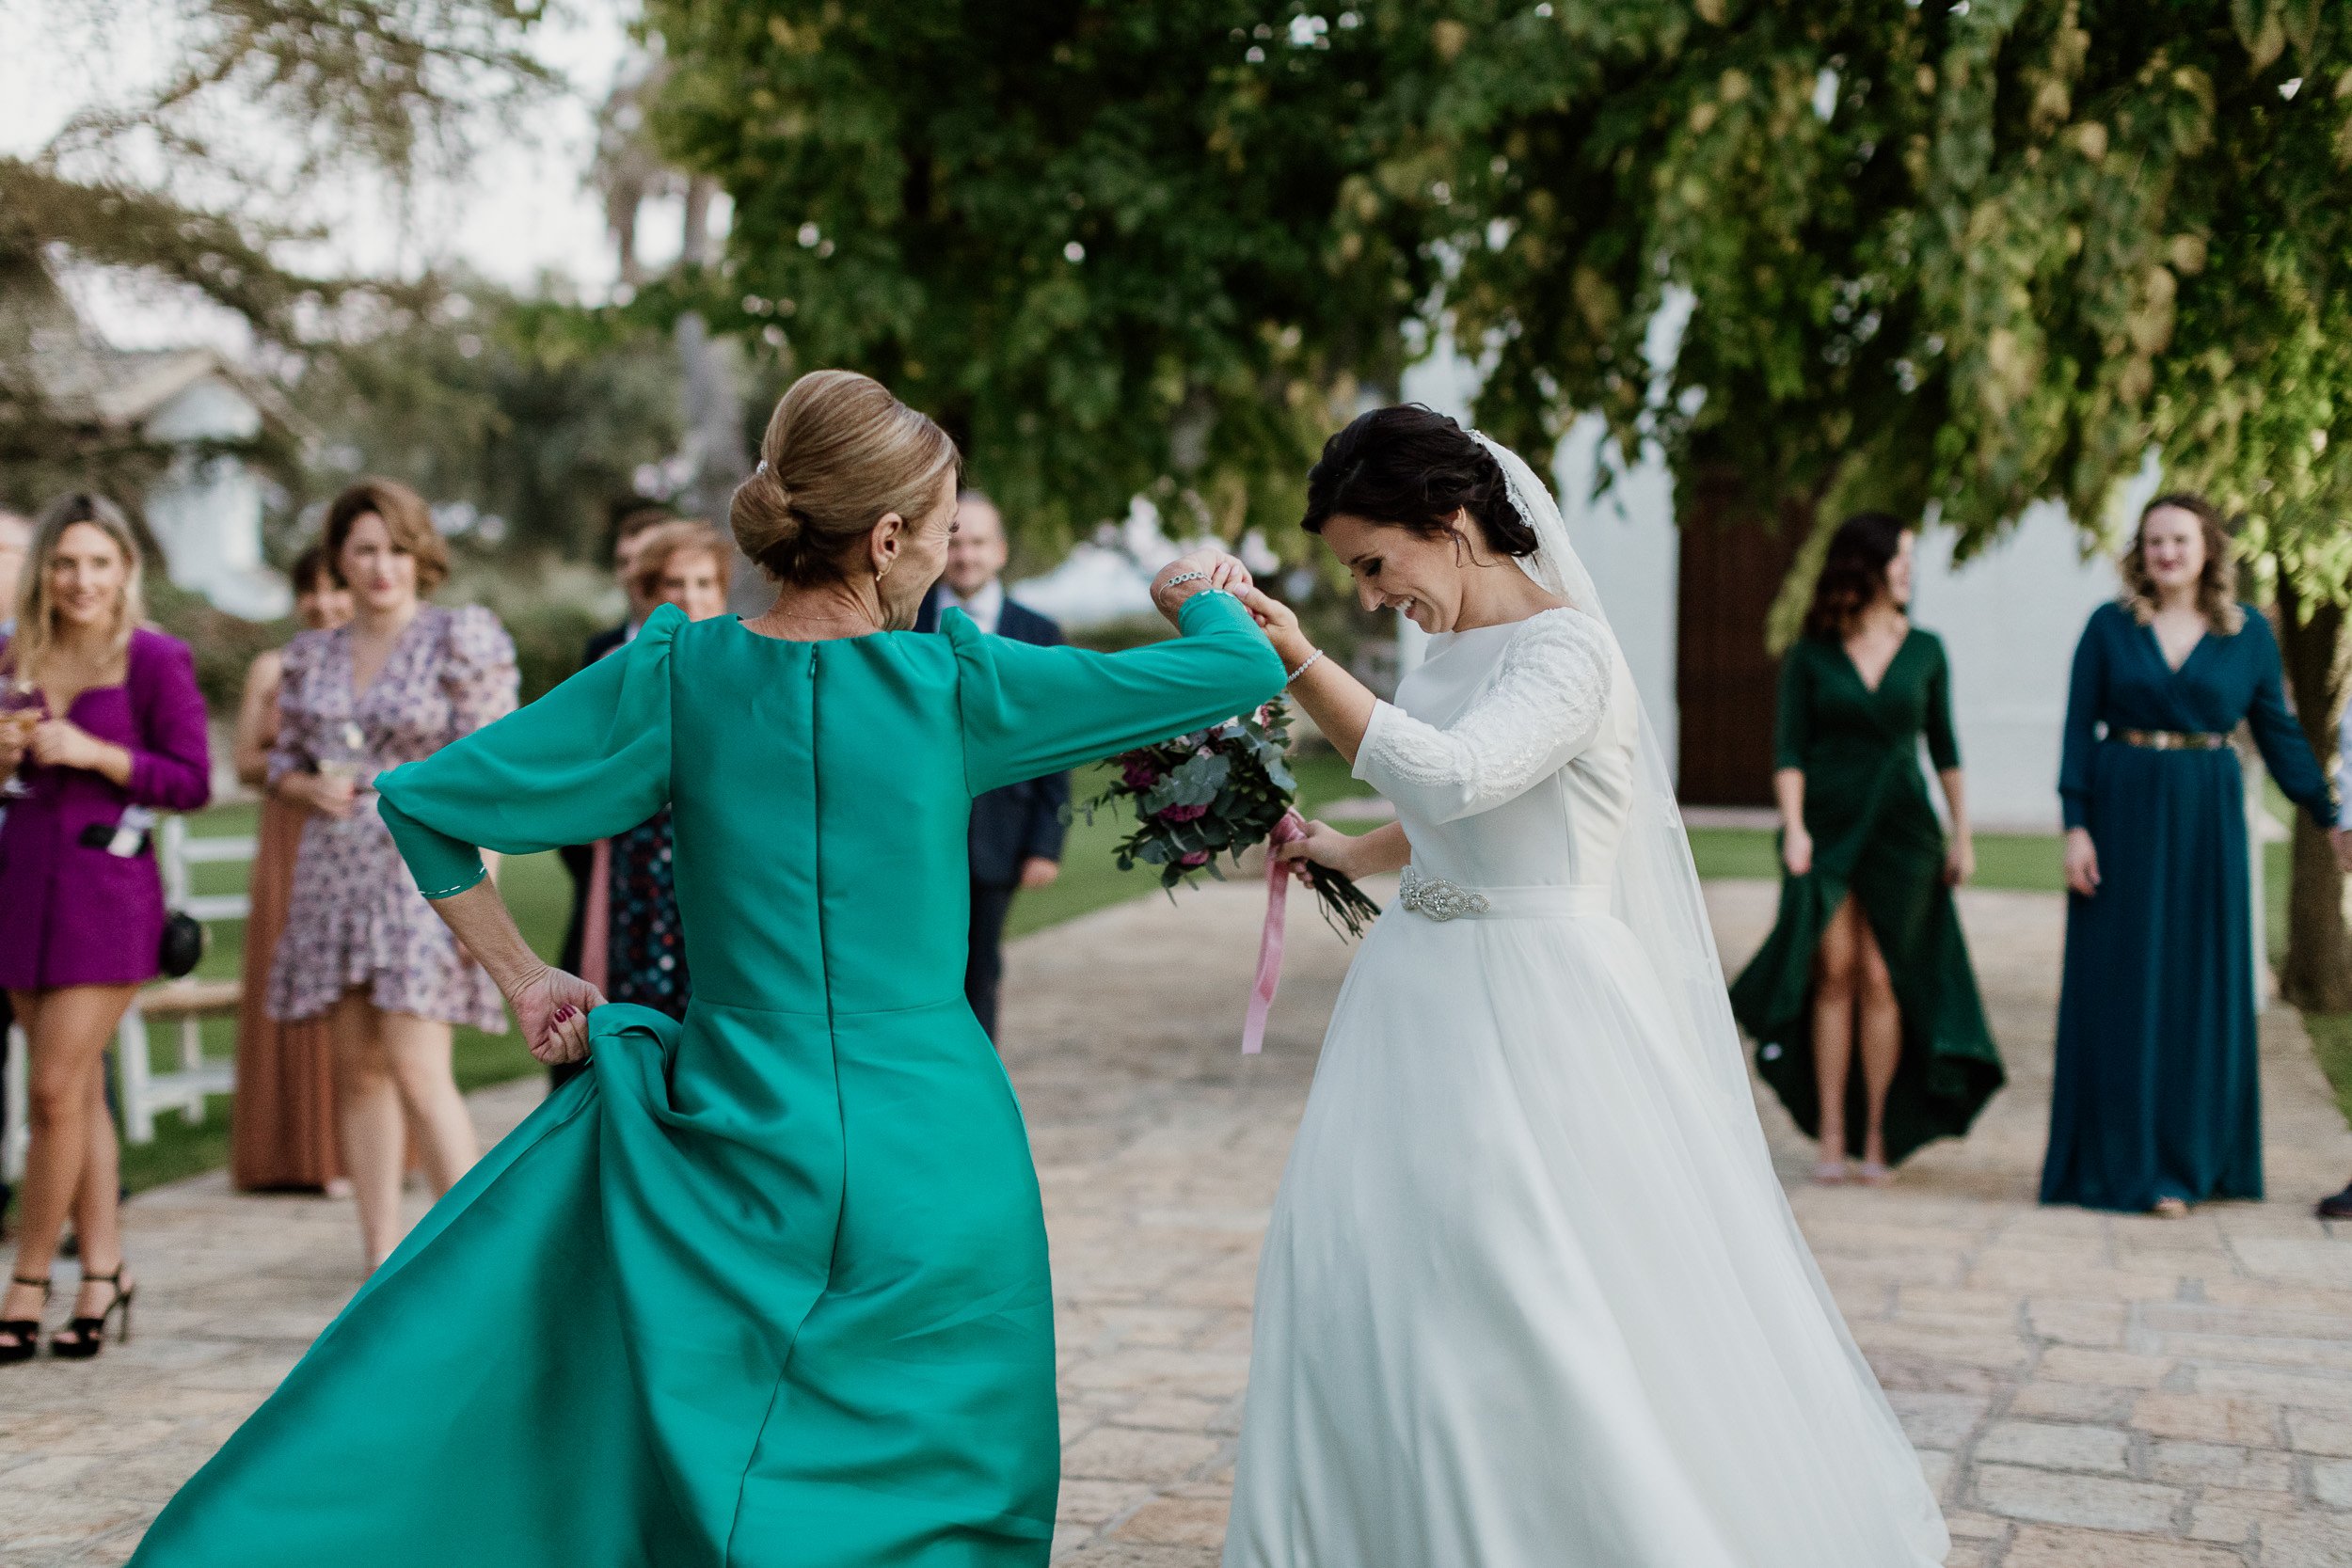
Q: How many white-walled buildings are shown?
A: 2